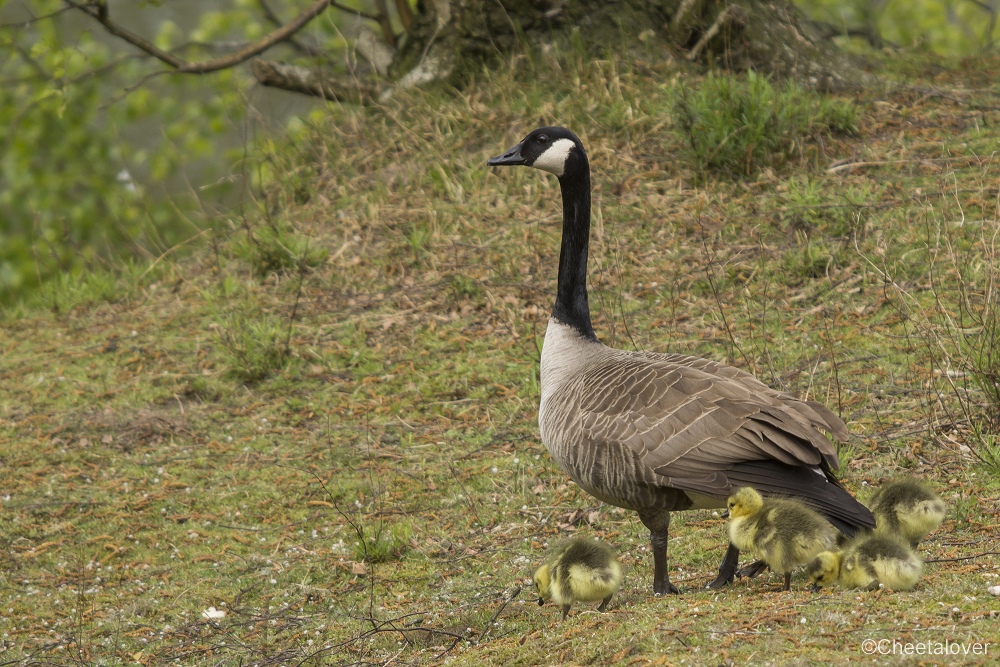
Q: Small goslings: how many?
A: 4